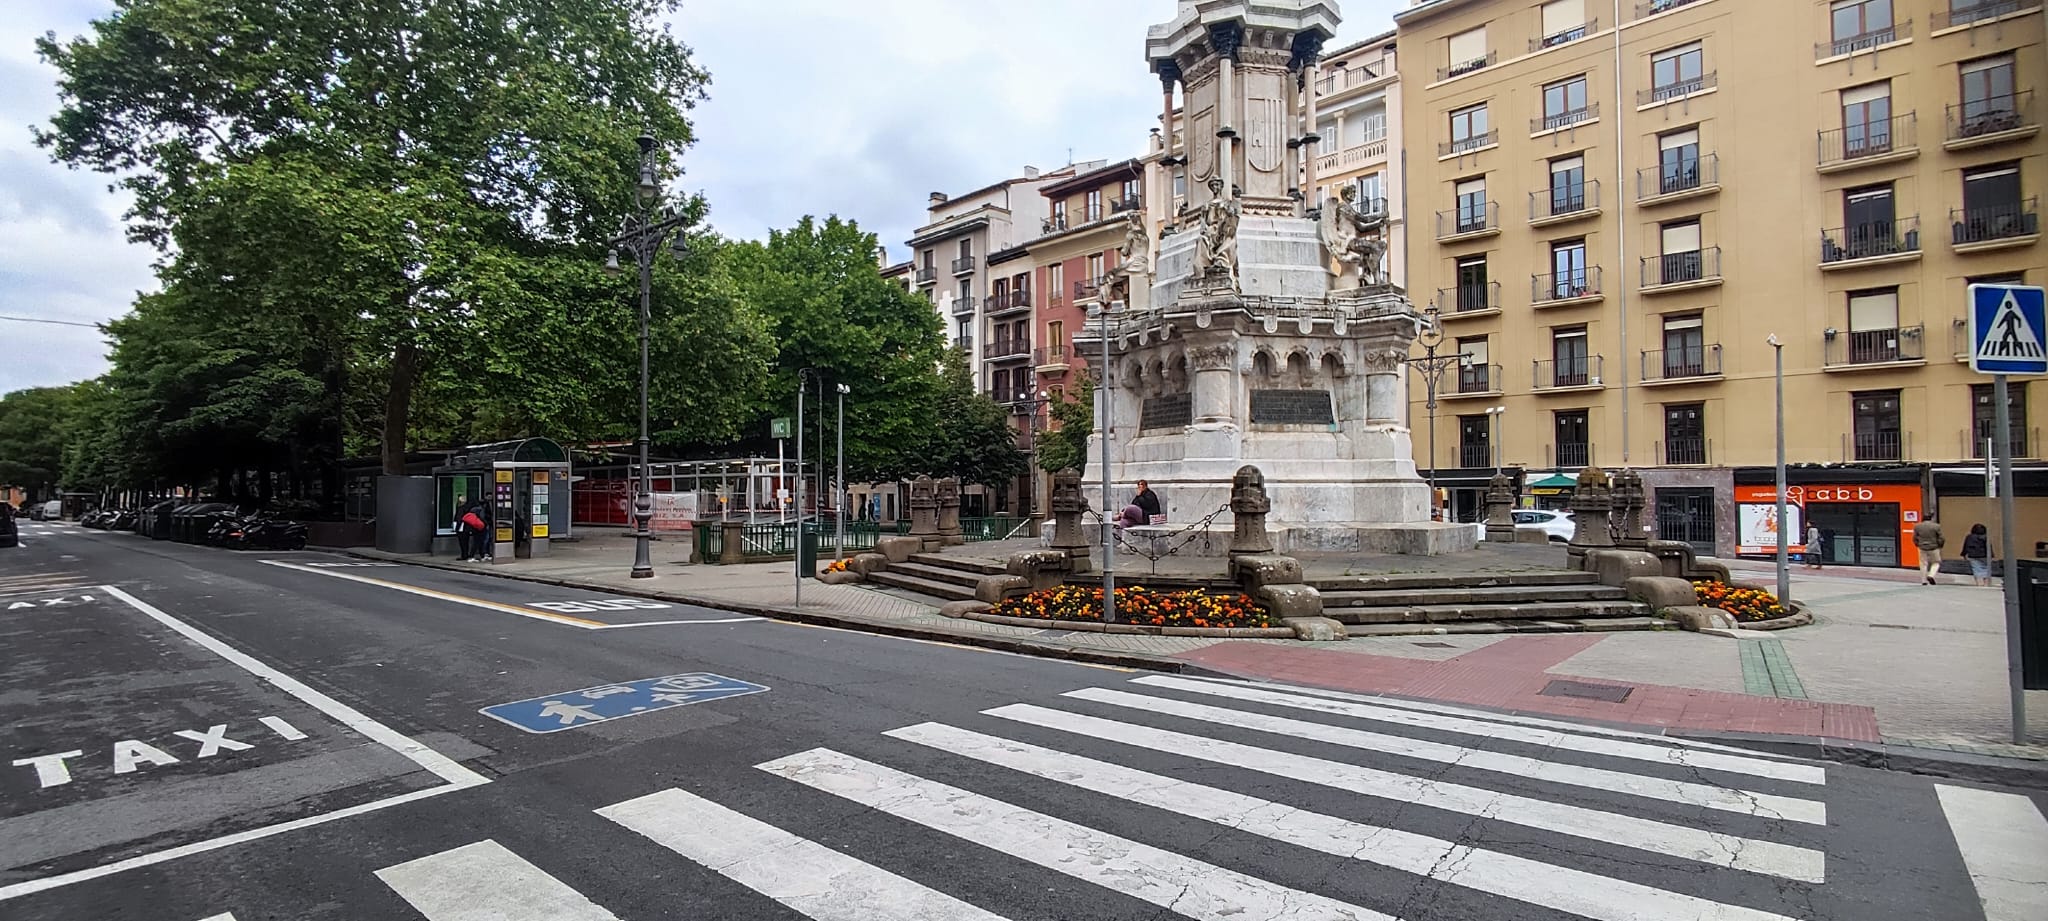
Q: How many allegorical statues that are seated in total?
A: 3